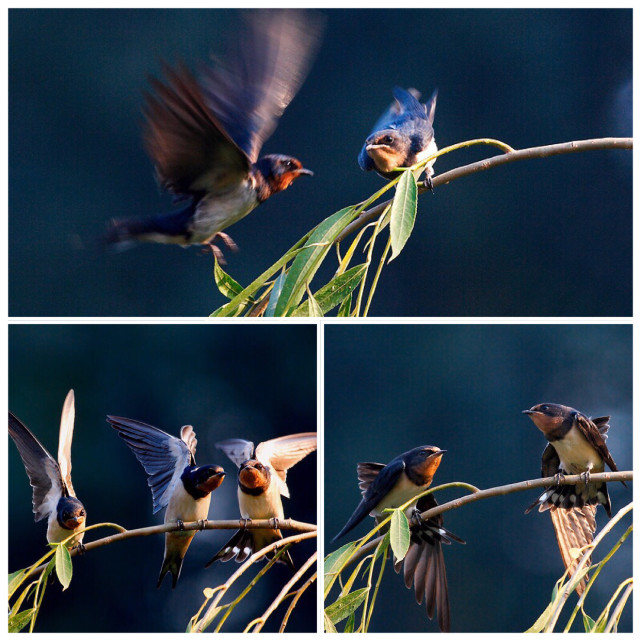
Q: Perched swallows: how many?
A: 6